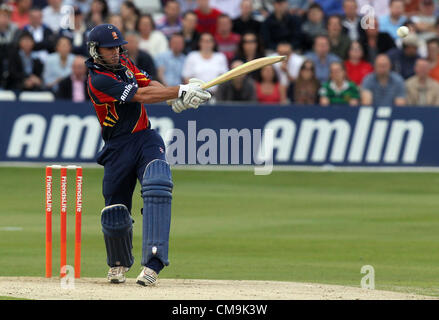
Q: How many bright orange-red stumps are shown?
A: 3